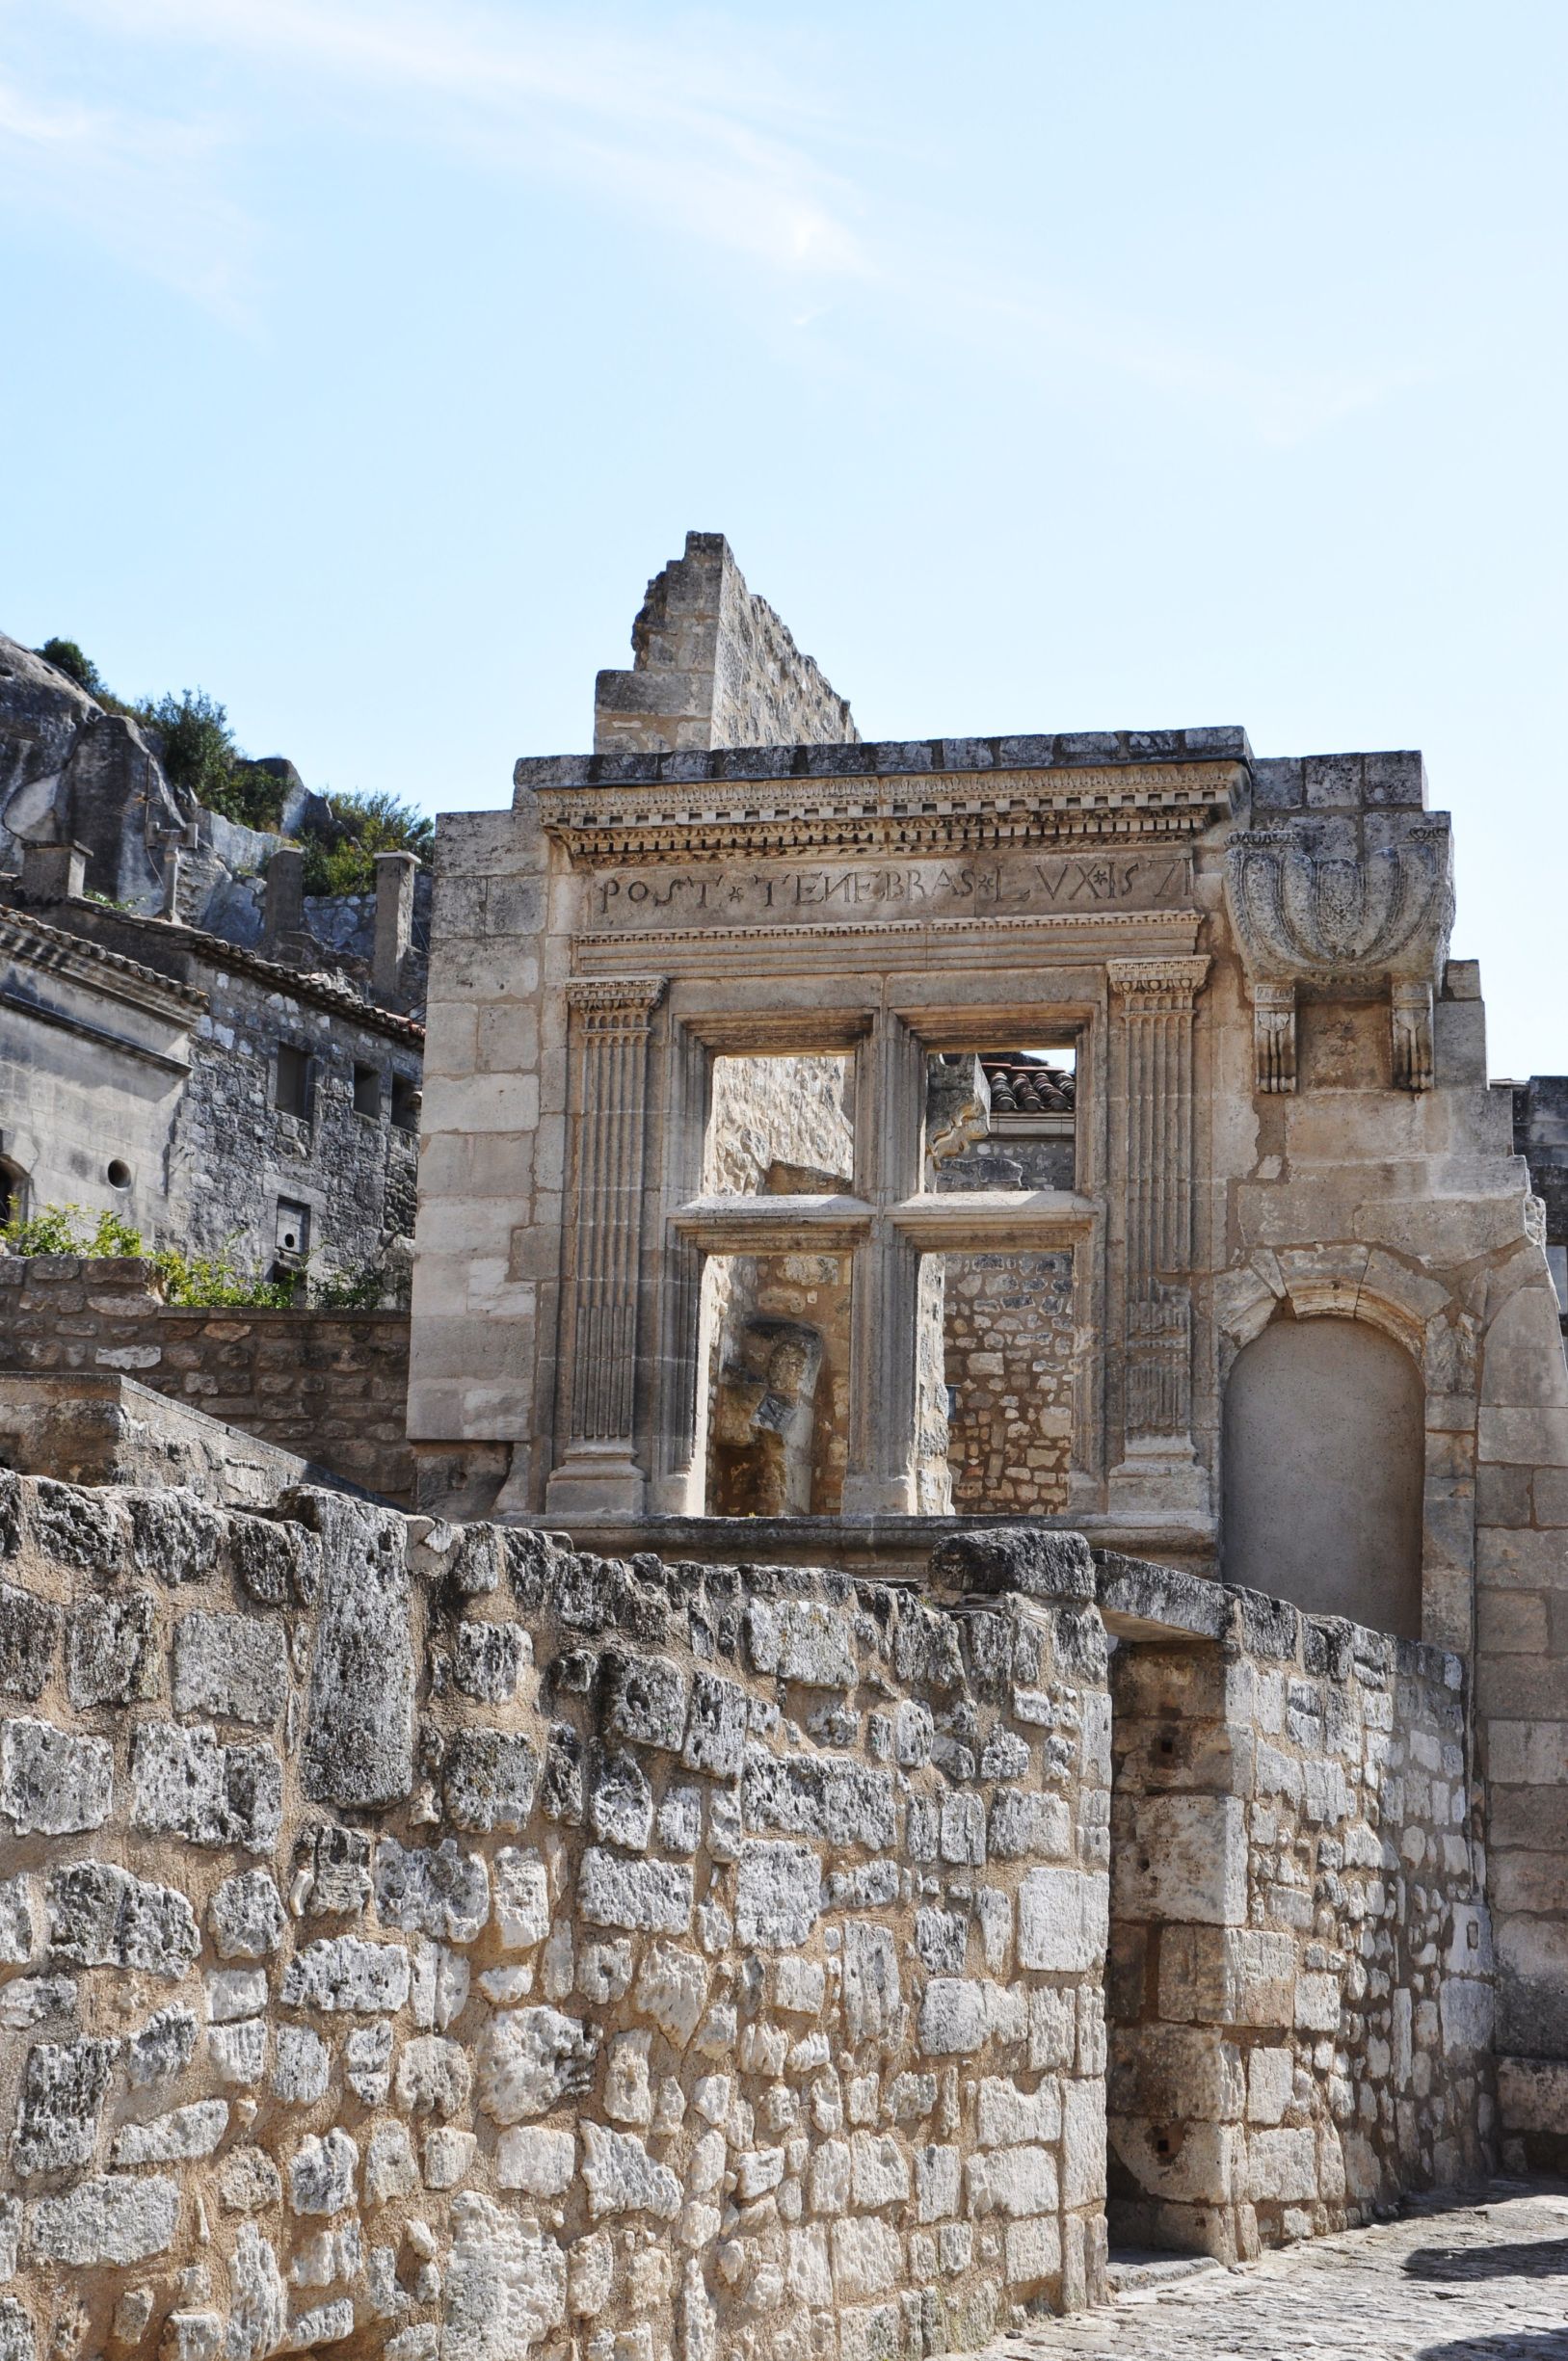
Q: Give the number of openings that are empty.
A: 4